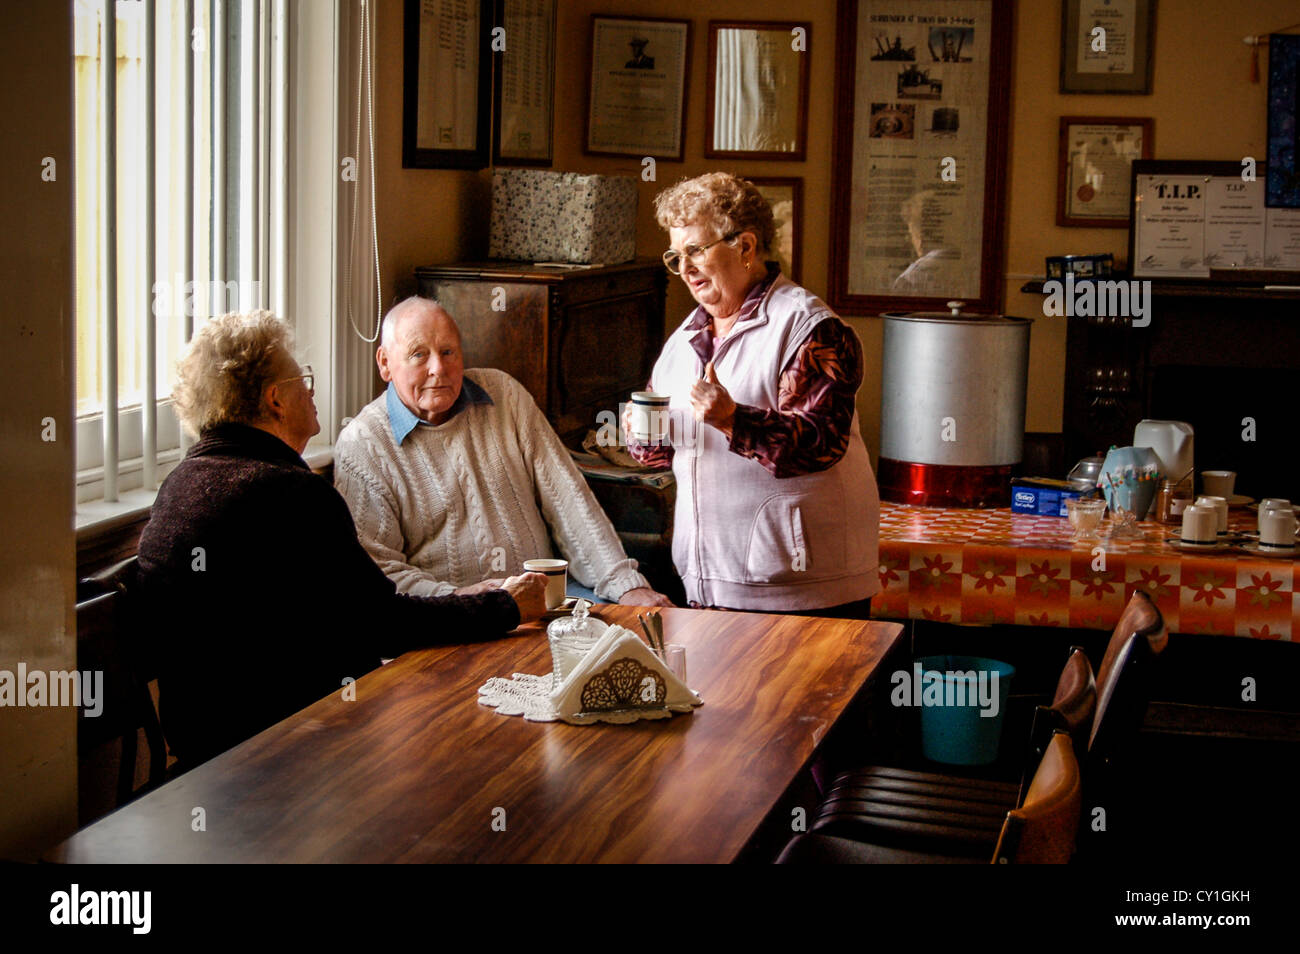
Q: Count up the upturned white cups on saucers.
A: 4